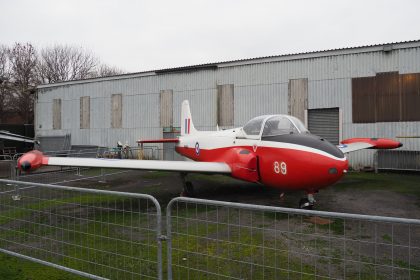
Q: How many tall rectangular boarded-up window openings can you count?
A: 6